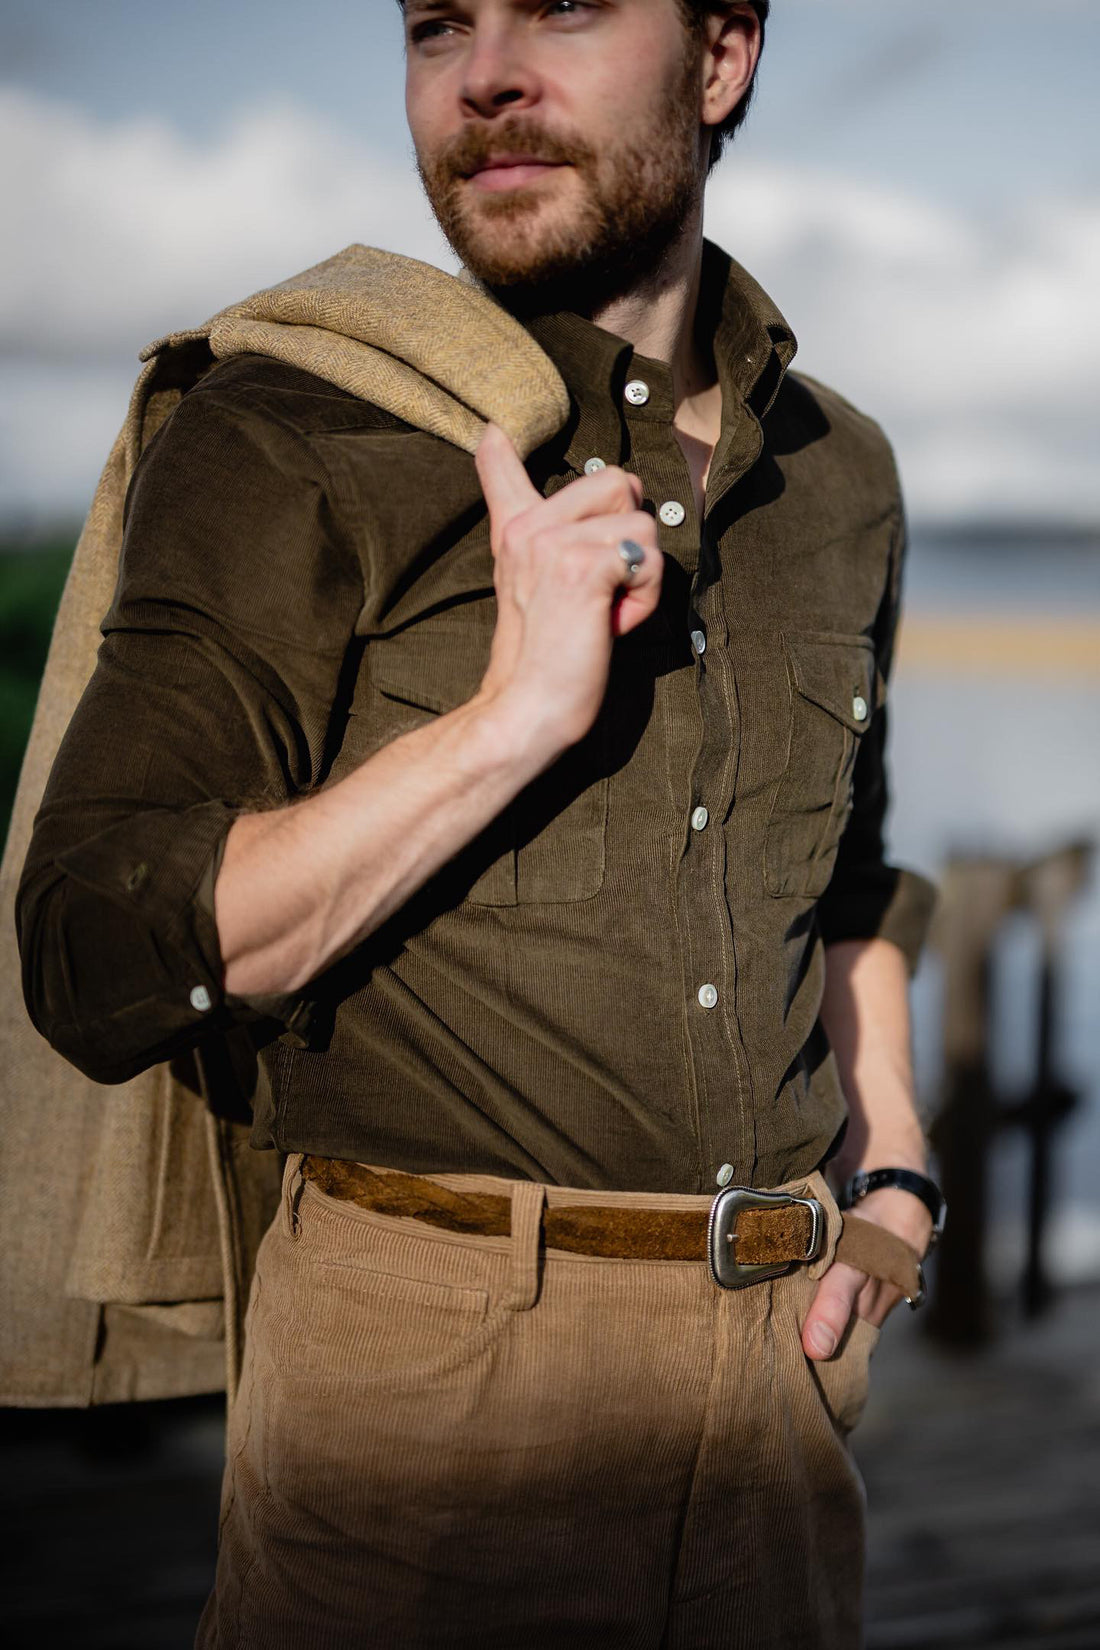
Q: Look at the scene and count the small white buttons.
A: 9